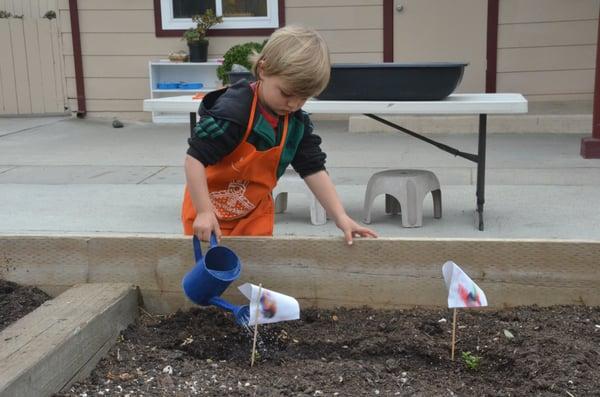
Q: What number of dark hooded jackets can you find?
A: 1